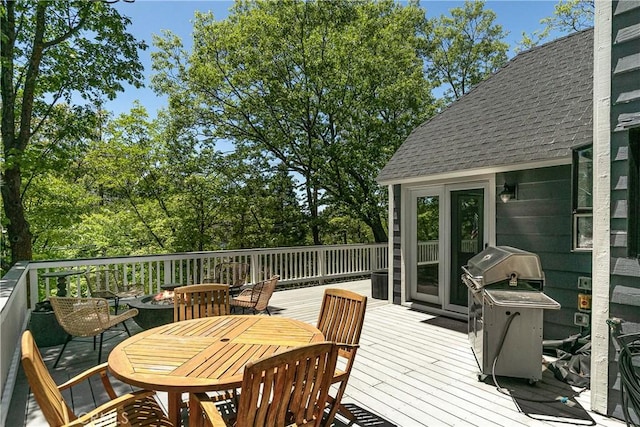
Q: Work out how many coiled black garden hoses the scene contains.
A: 1